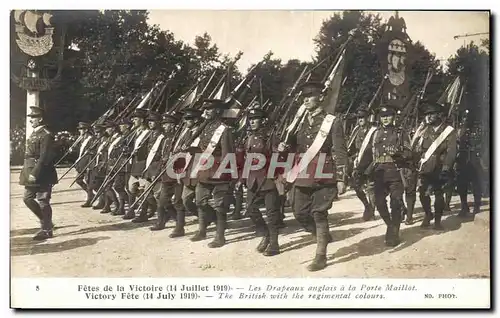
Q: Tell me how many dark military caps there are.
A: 15